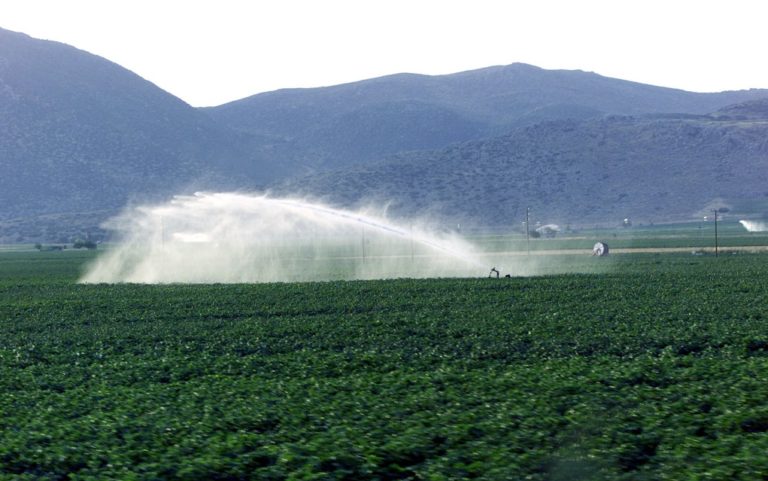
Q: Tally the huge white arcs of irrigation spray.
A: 1